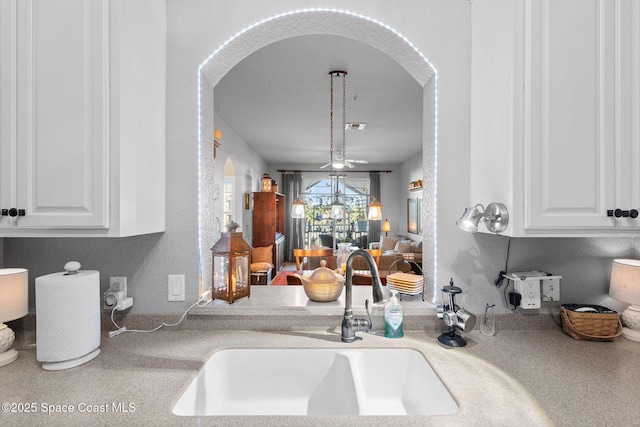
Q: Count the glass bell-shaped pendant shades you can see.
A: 3